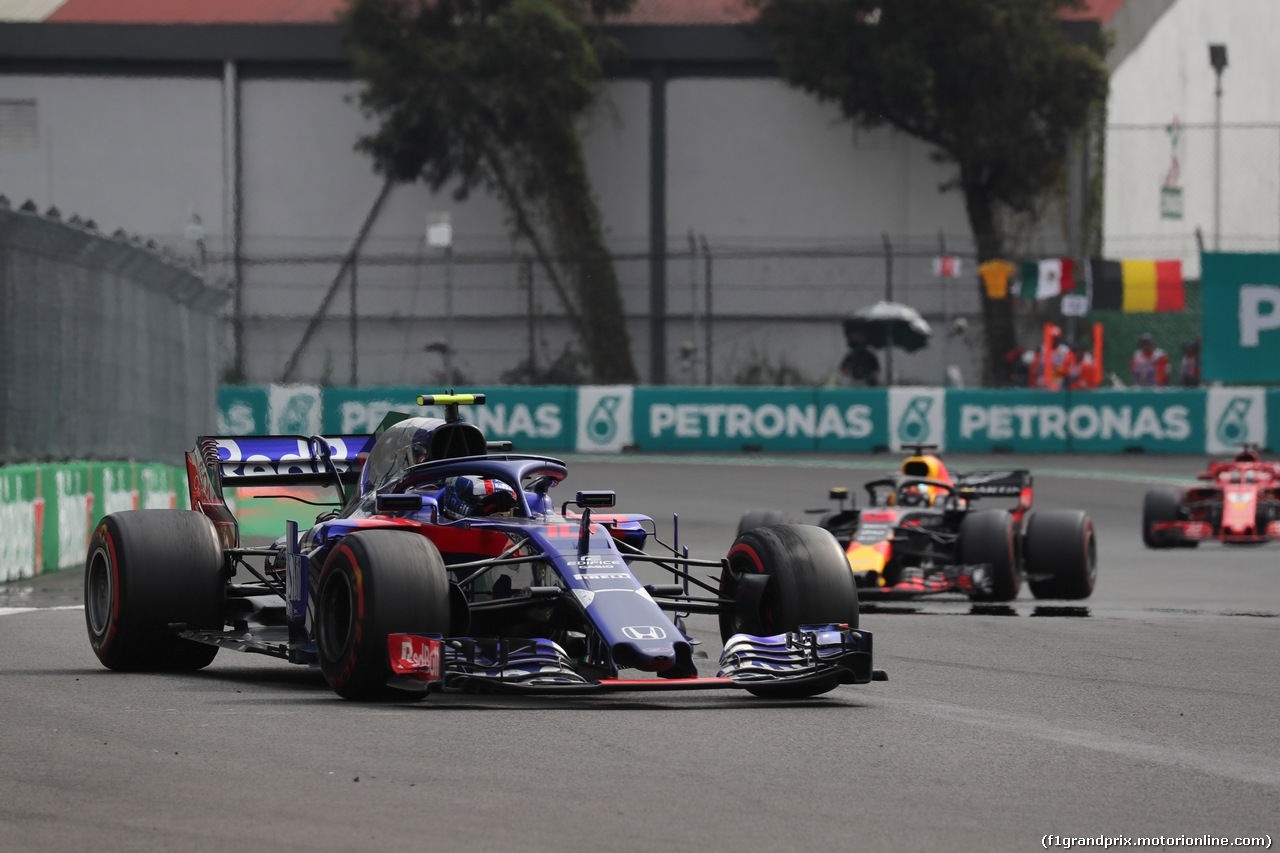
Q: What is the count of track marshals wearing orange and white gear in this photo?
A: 4